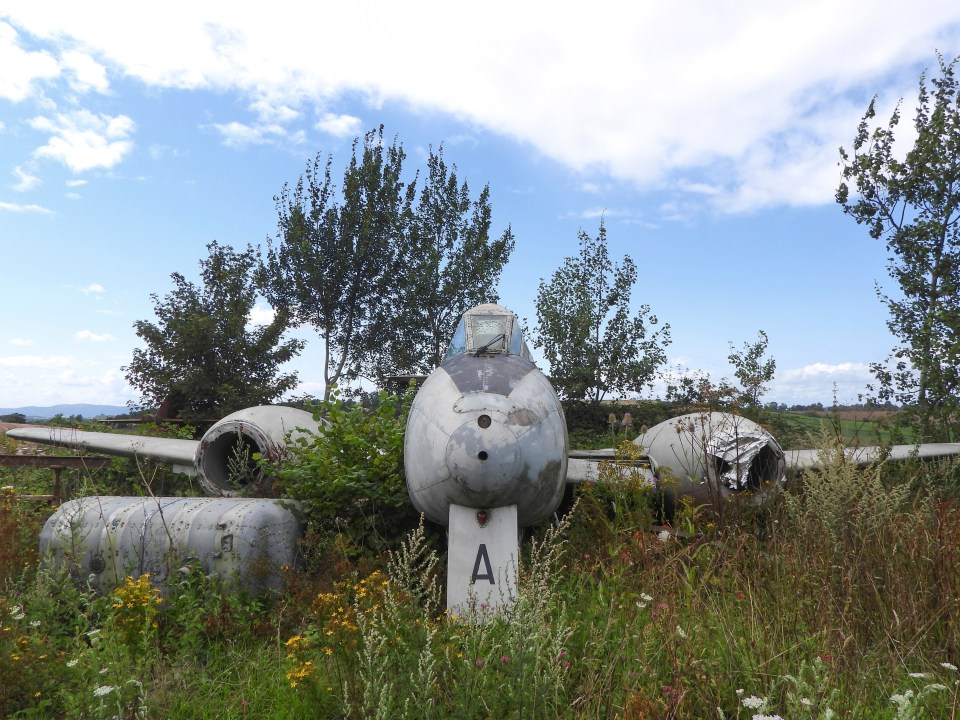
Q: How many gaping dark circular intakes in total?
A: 2